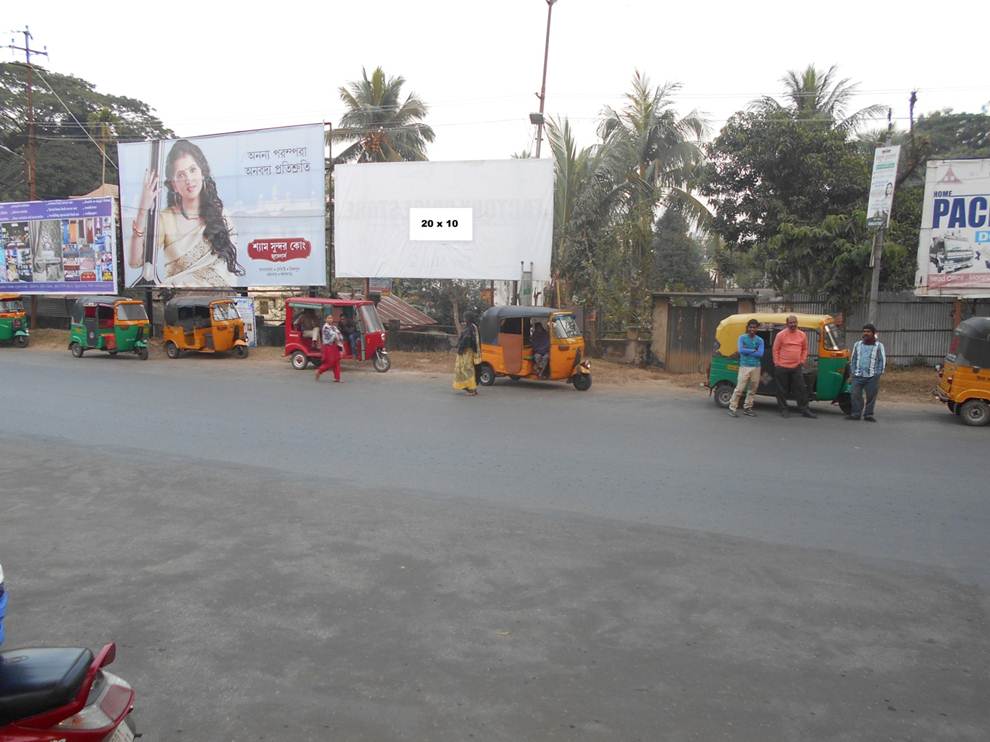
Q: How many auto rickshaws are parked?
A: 7